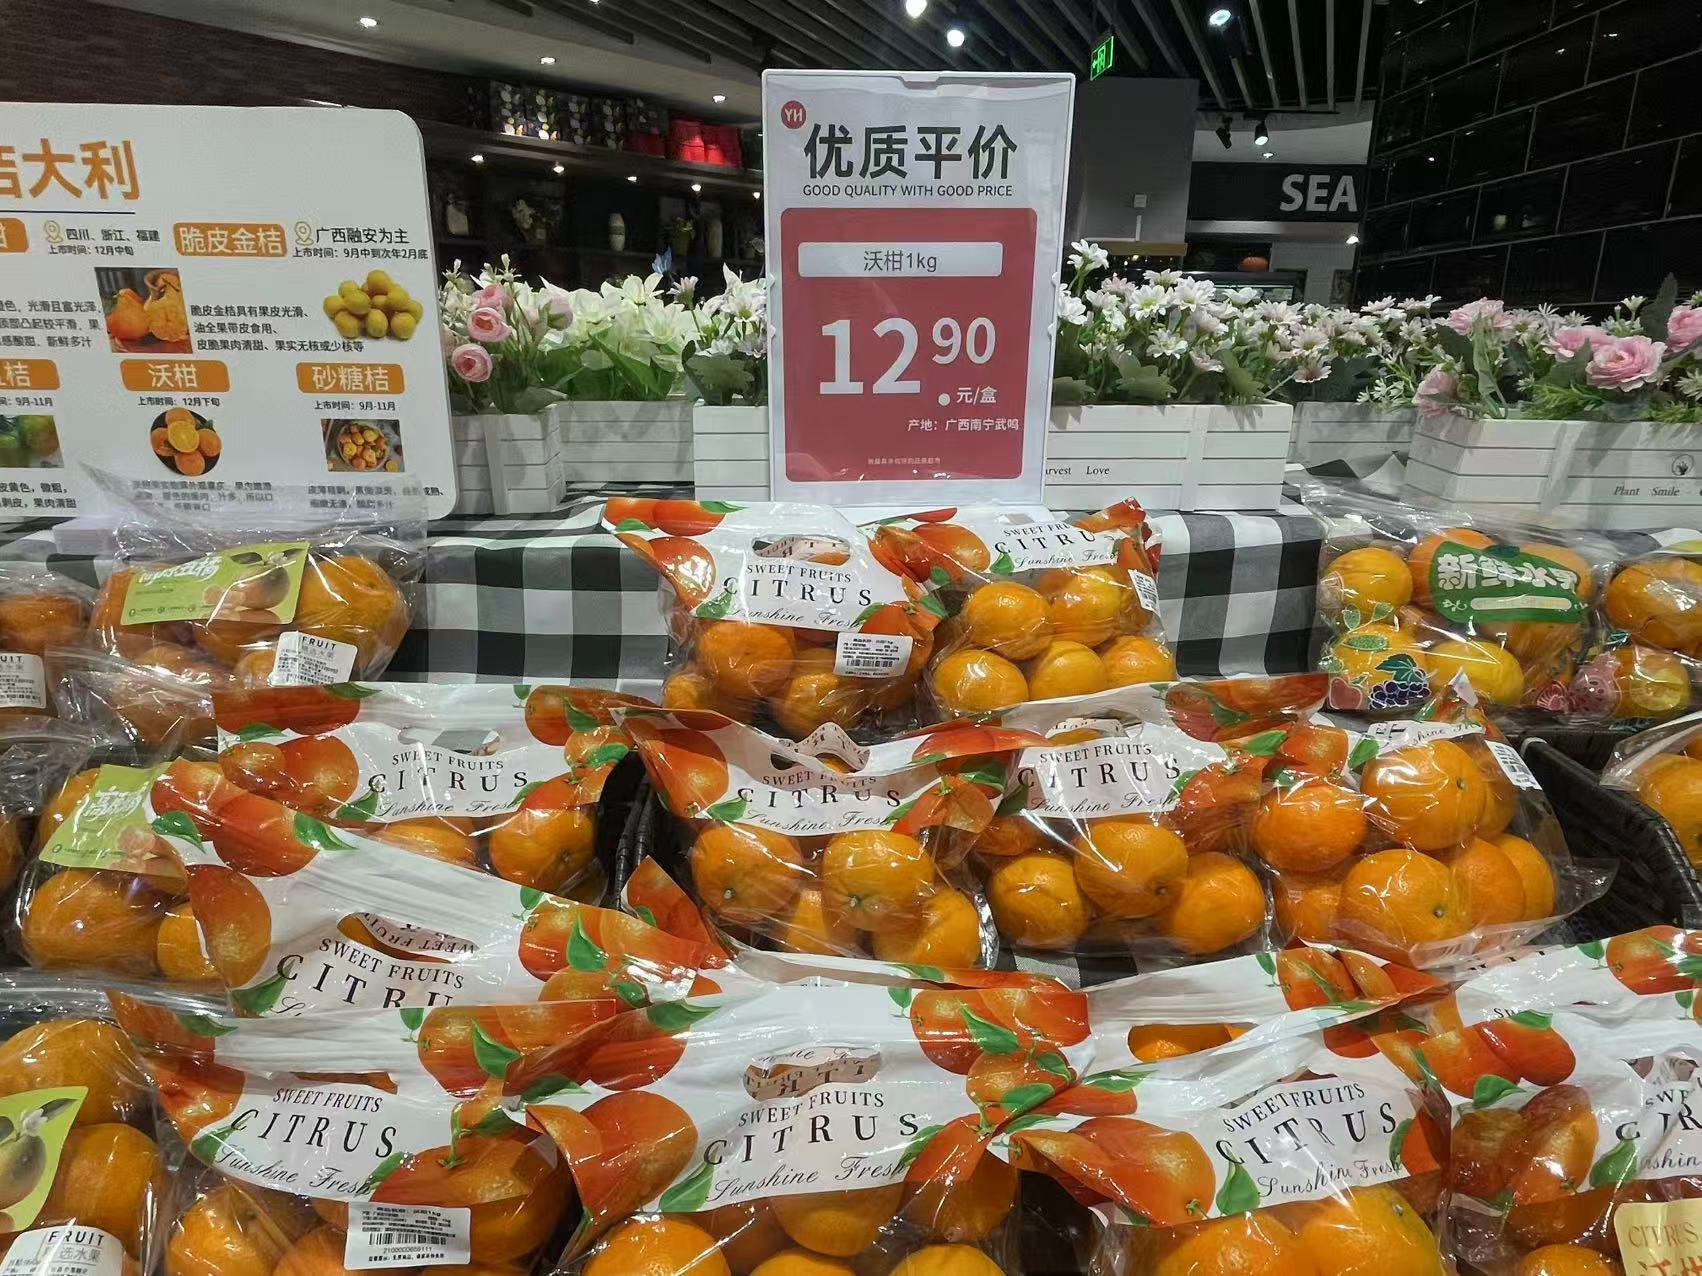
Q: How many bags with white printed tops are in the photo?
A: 14